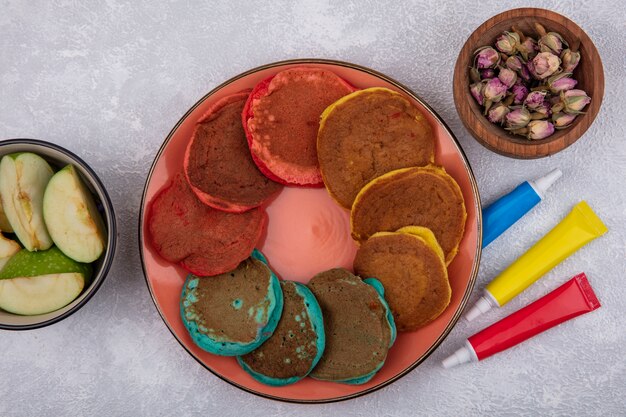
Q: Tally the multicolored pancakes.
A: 9